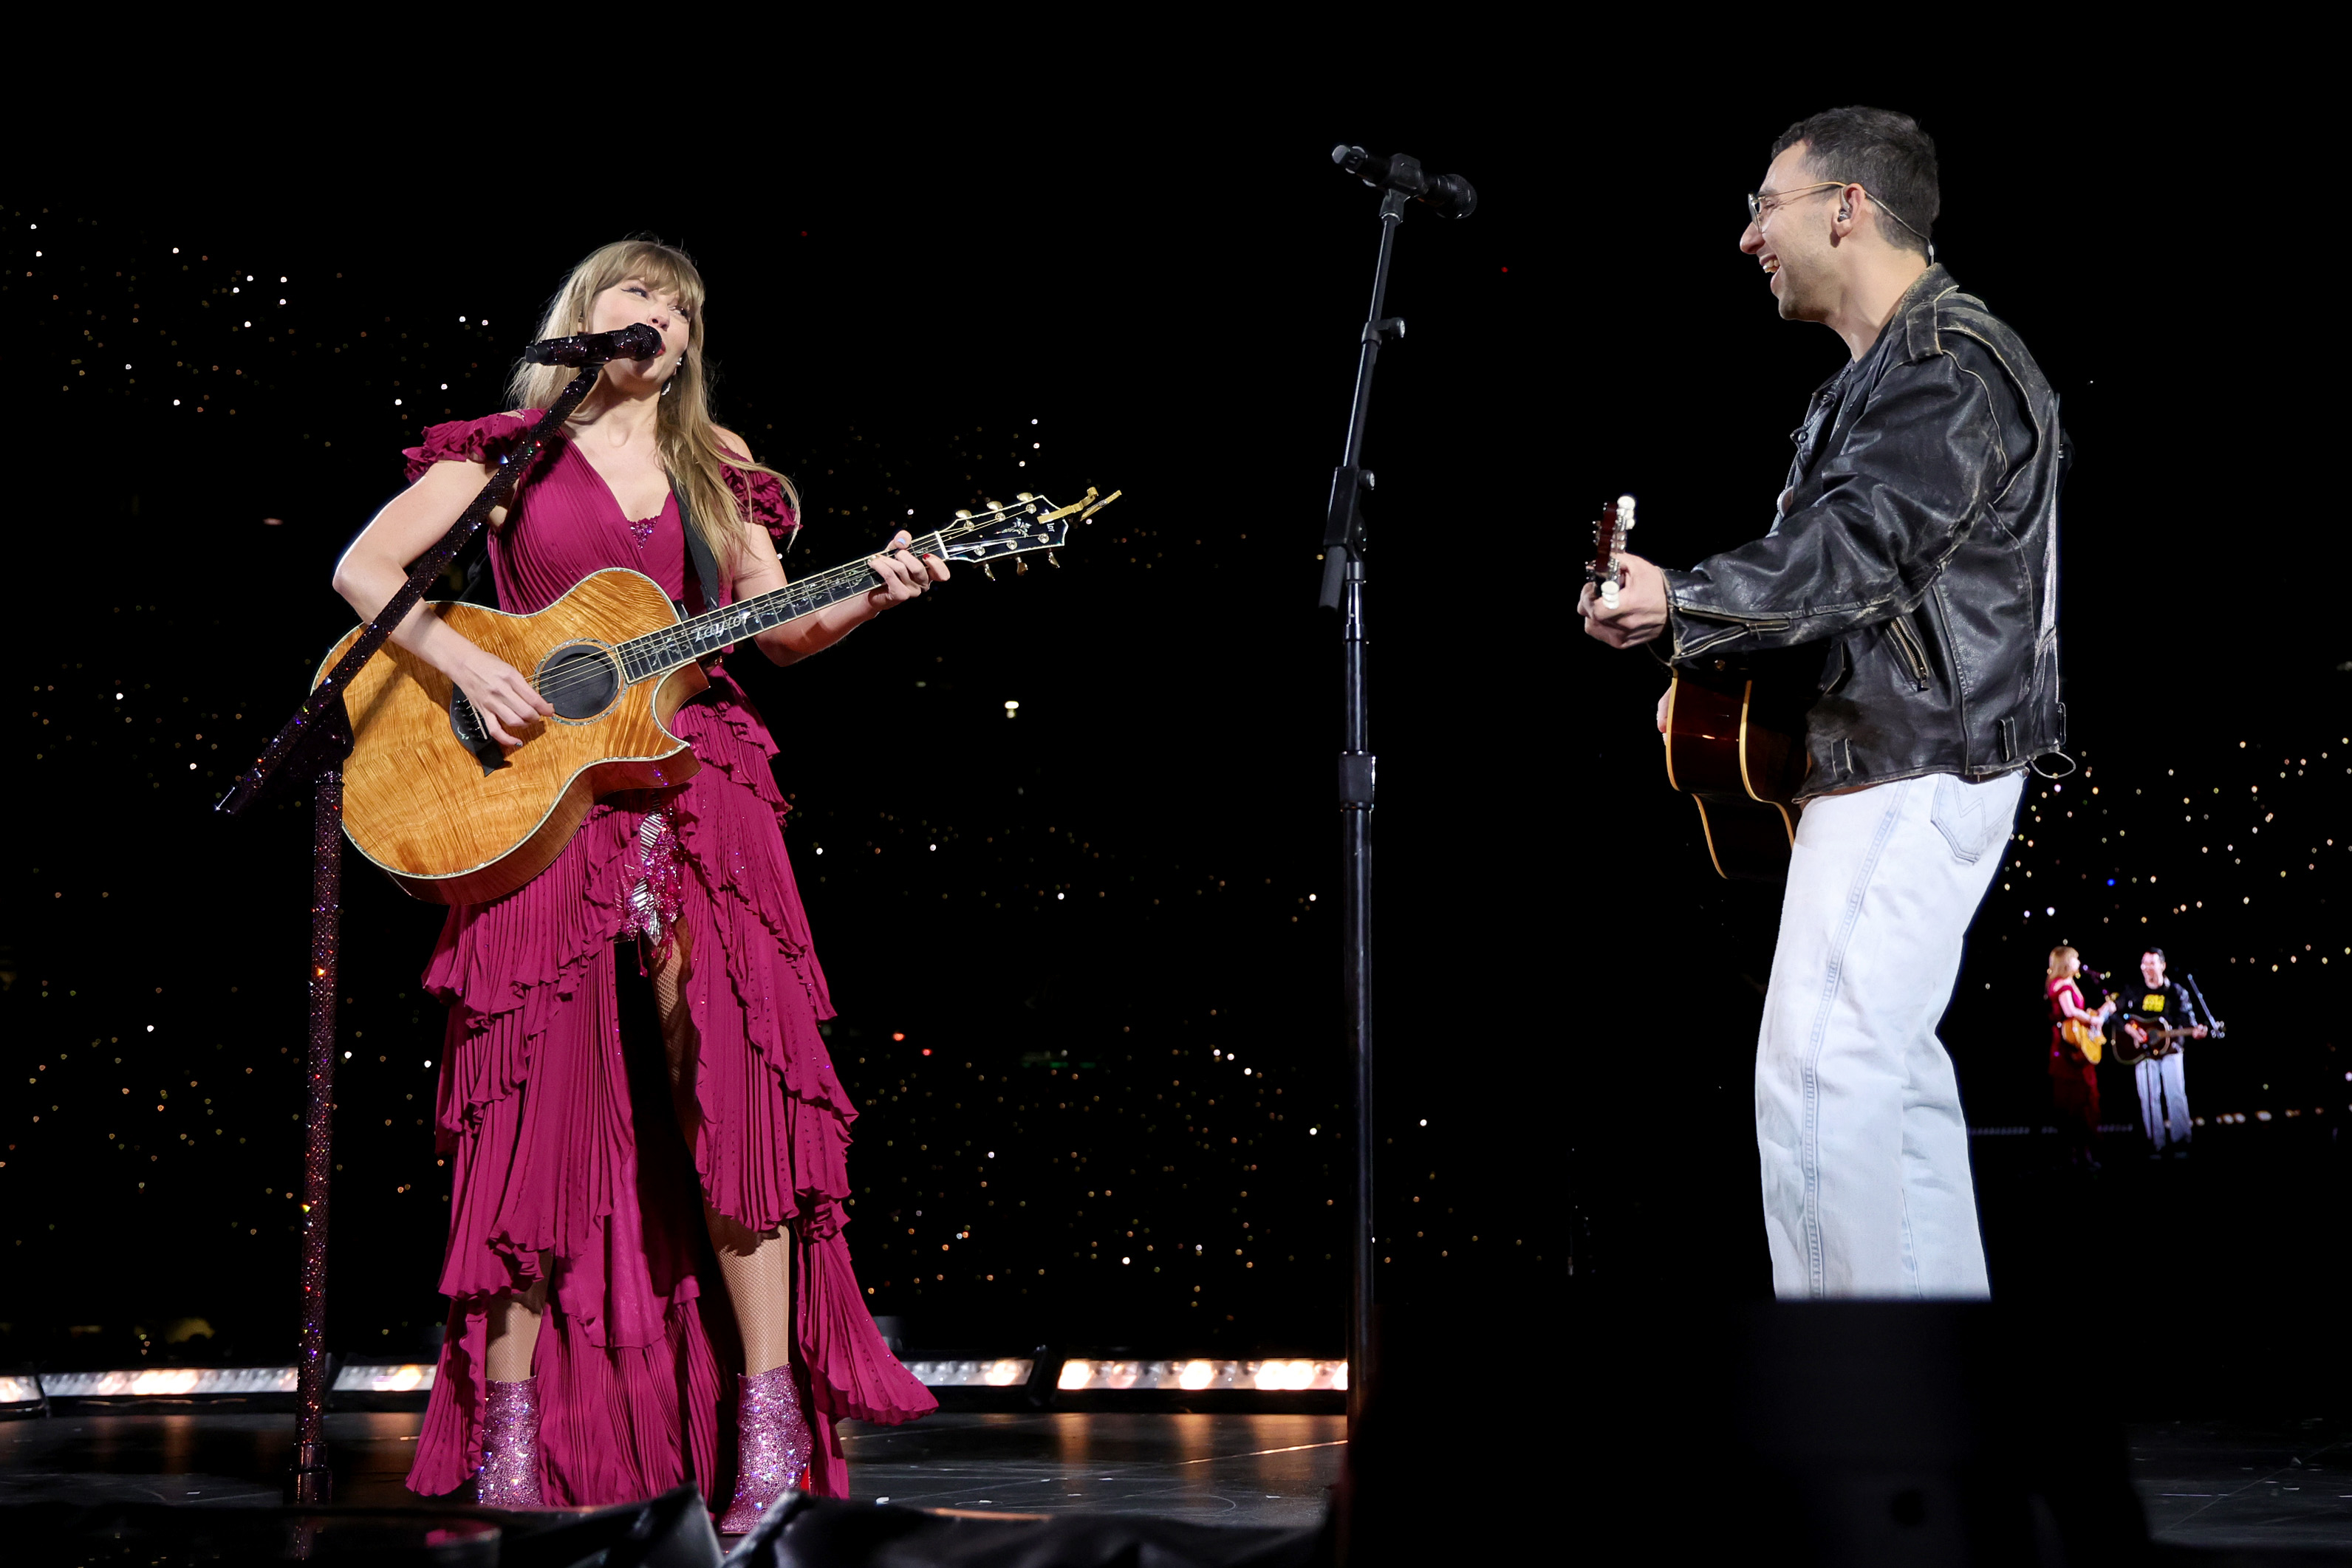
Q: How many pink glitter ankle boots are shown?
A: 2